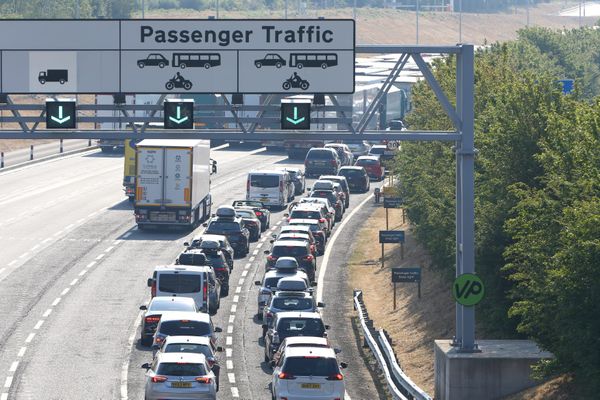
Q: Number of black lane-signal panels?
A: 3